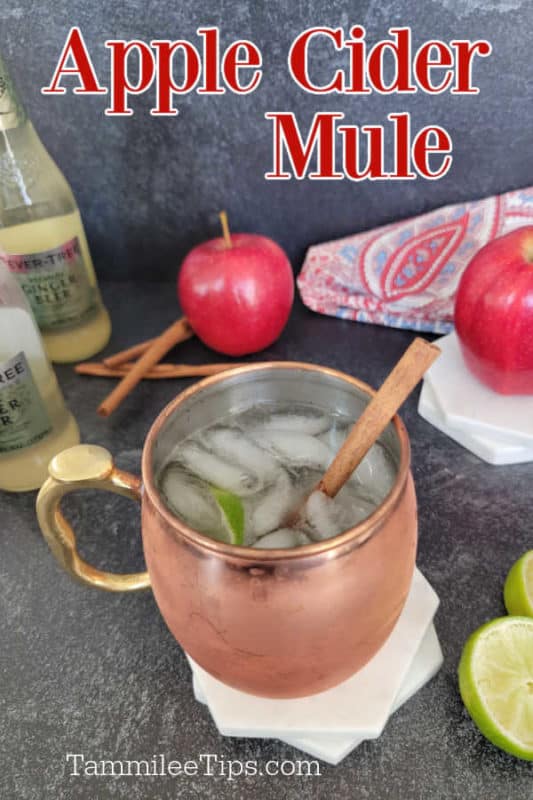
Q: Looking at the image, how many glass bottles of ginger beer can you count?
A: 2